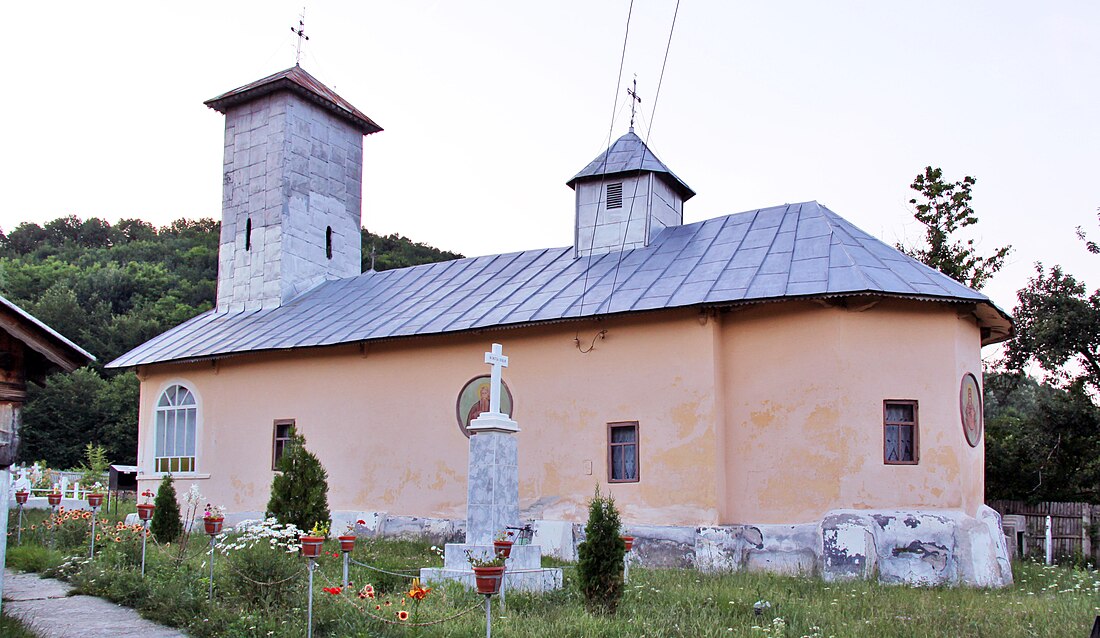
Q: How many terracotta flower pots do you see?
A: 10